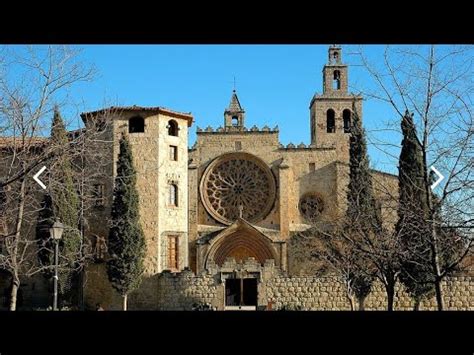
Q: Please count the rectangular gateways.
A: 1